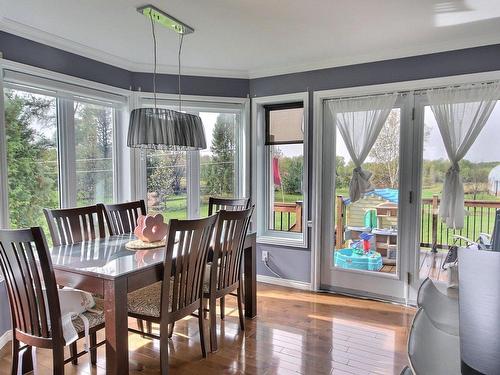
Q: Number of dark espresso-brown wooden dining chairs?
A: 6